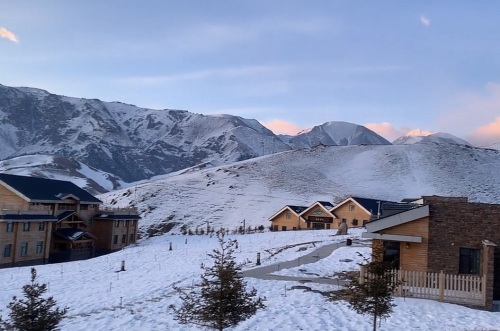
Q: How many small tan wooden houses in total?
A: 3